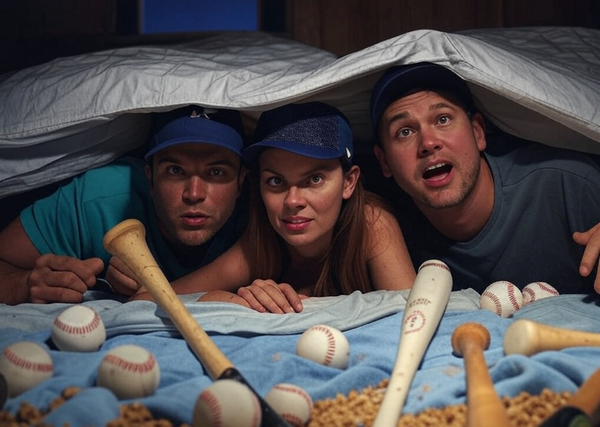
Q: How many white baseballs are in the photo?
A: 8